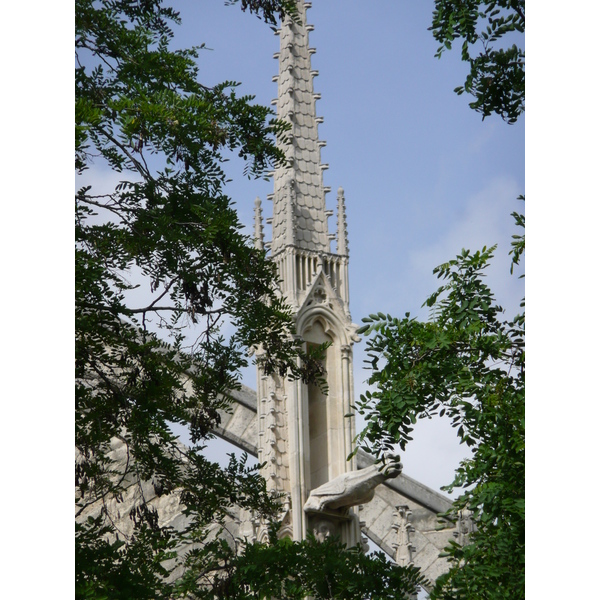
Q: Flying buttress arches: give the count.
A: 2